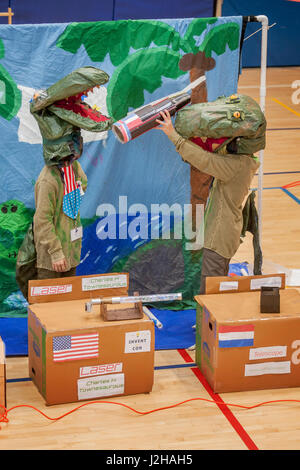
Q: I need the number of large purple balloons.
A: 0